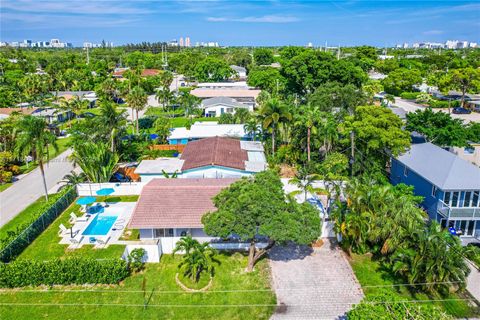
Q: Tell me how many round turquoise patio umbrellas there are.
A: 2